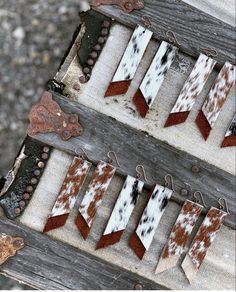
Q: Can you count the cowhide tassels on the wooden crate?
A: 11